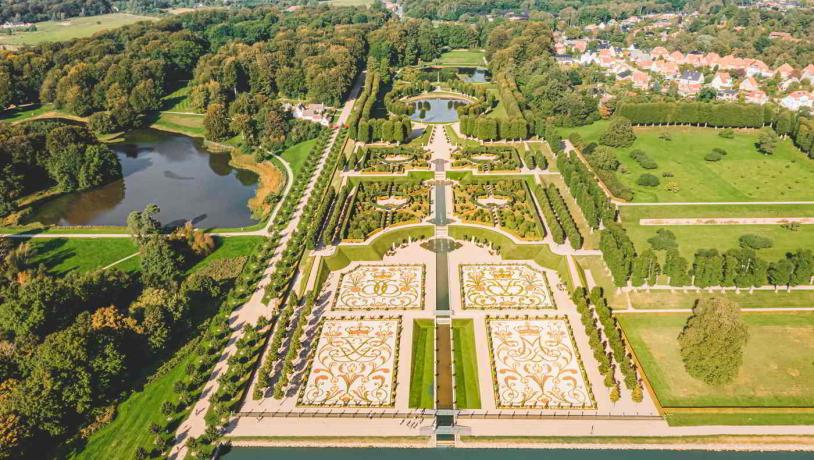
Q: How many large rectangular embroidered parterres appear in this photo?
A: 4